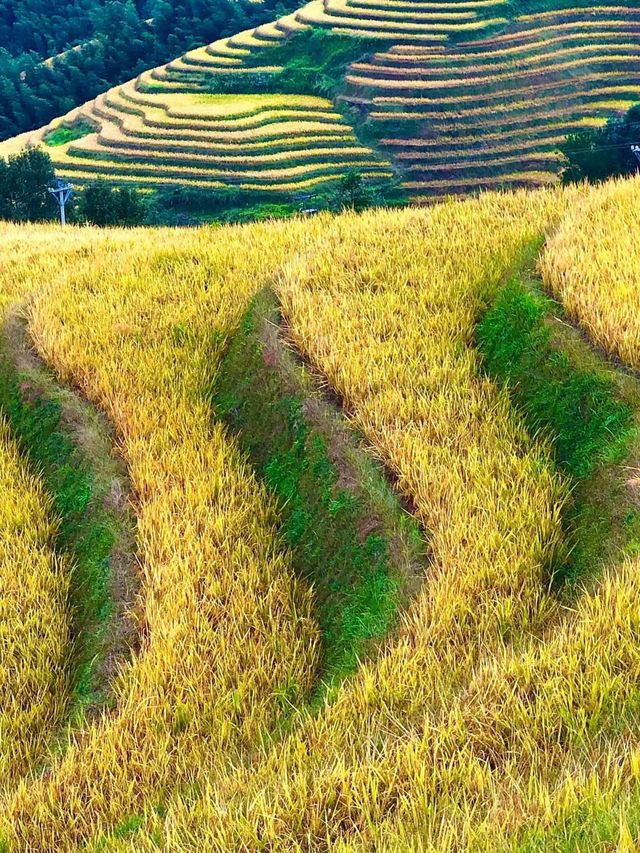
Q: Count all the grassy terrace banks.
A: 3